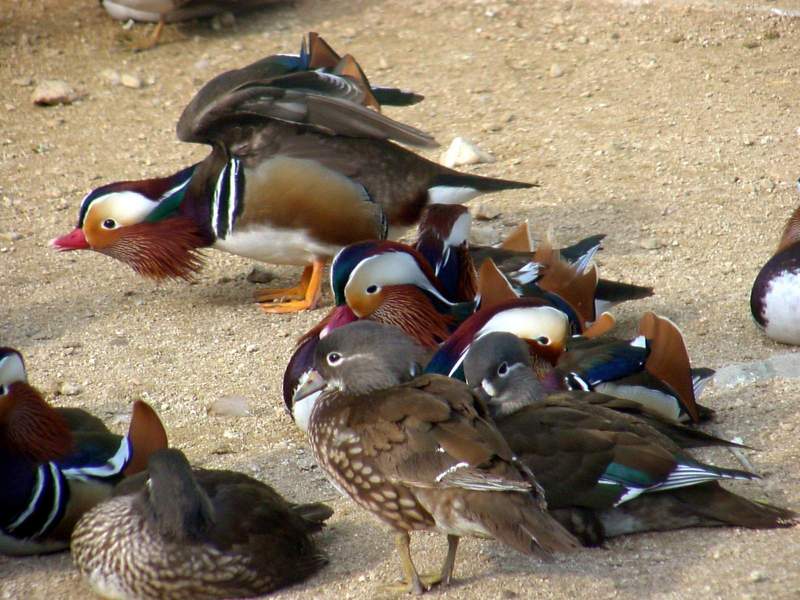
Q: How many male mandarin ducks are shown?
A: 6